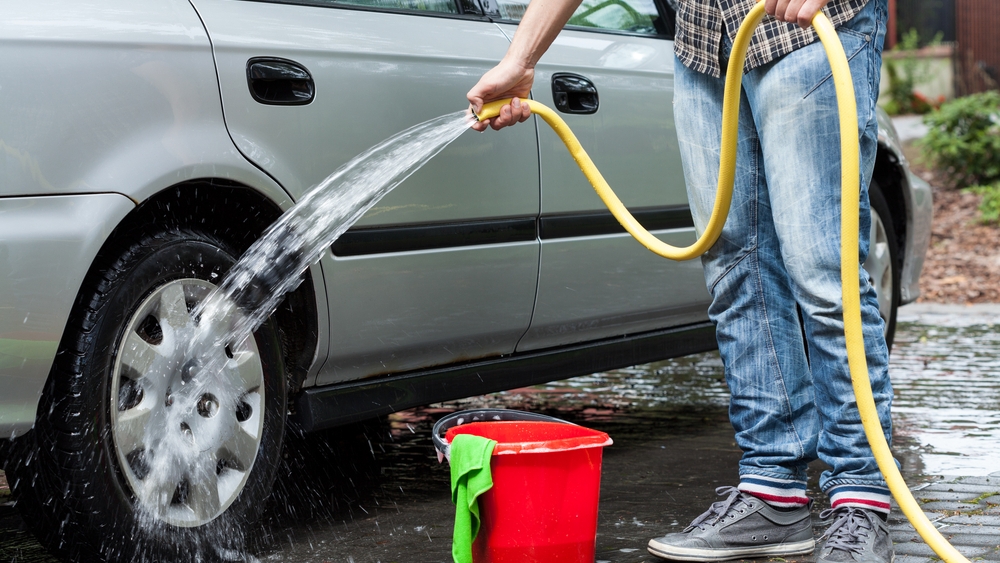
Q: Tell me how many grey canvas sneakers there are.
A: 2